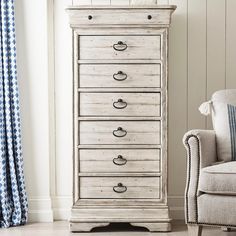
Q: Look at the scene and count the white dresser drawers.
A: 7